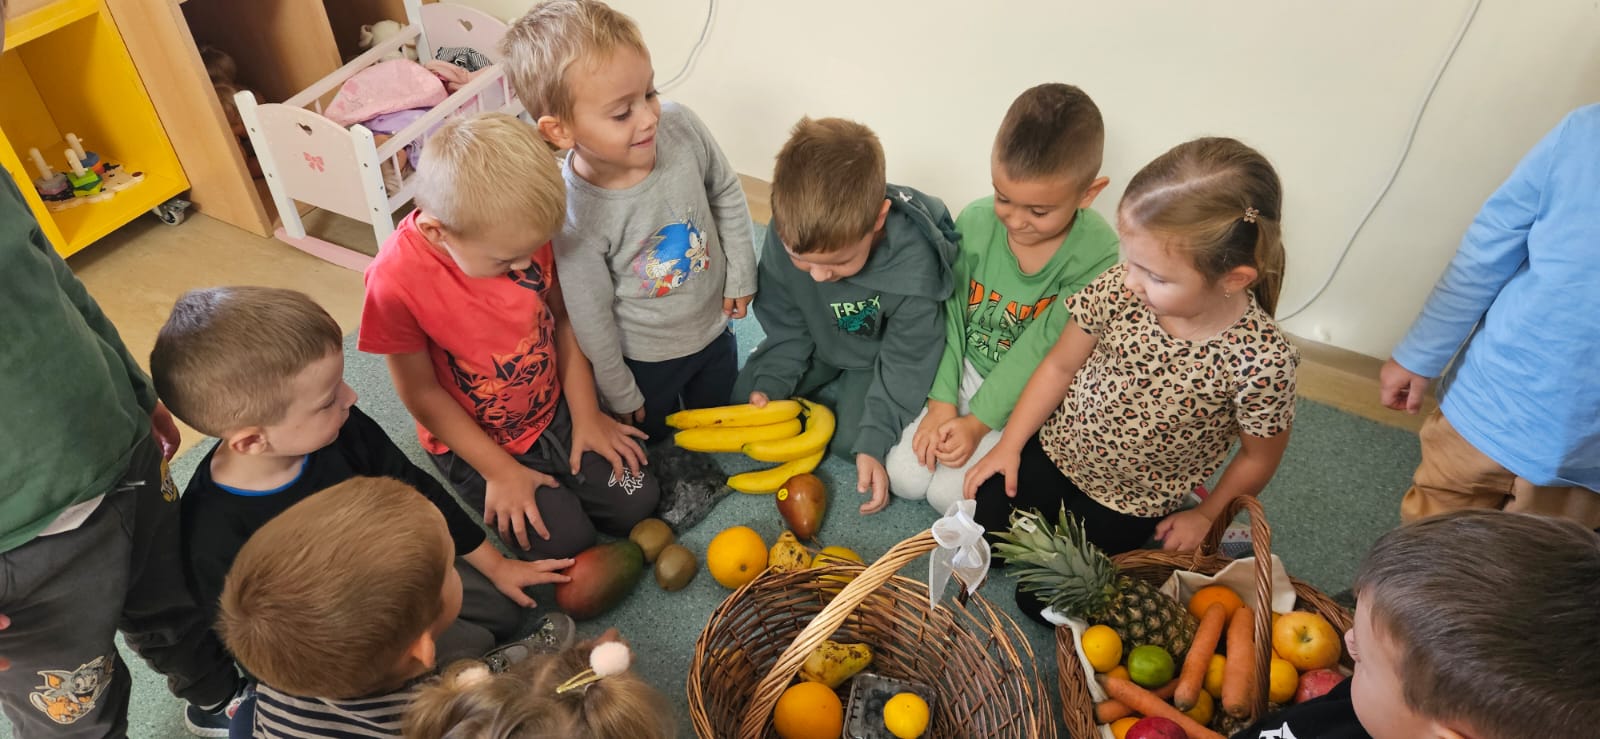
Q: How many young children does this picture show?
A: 11